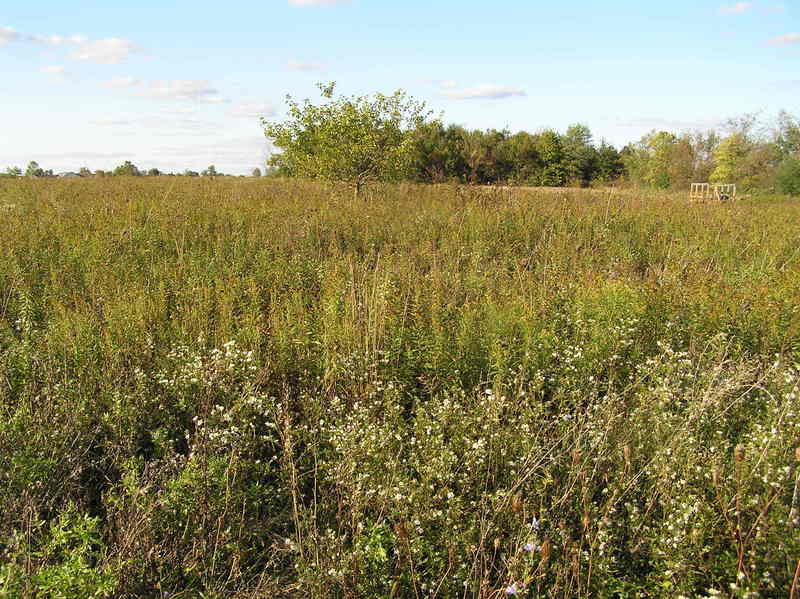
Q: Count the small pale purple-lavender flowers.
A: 3